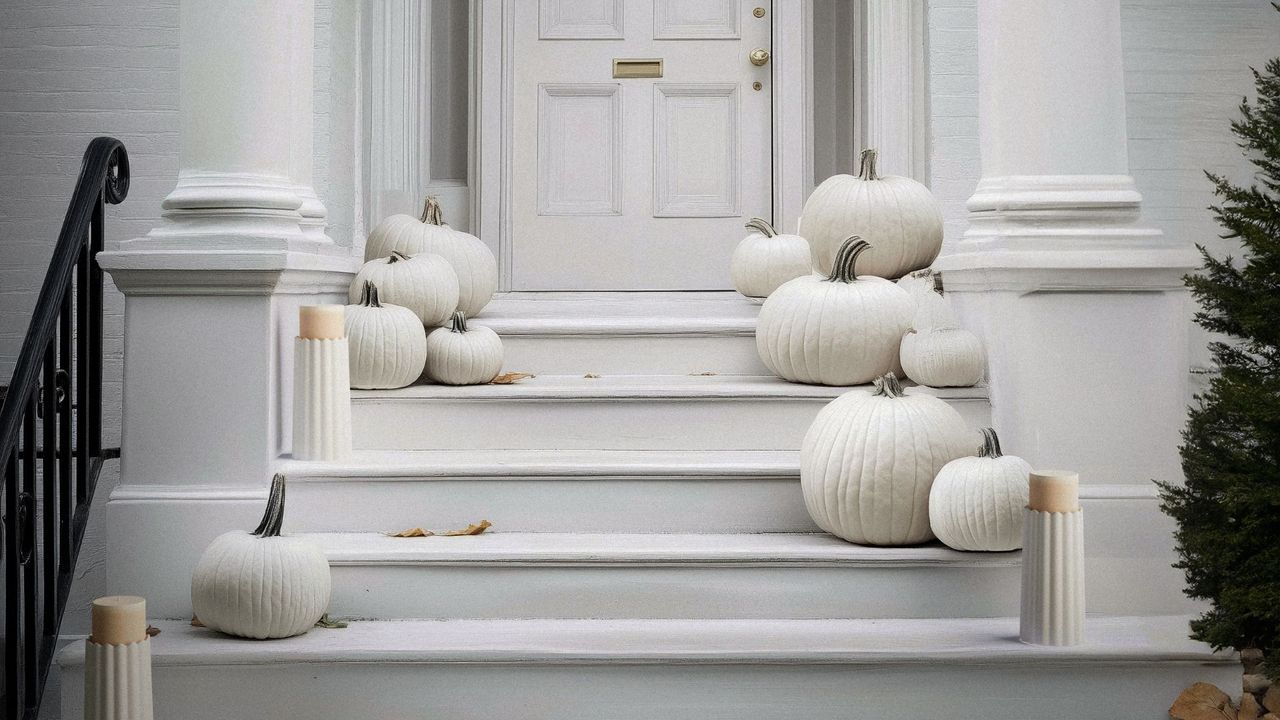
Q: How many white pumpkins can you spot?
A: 12